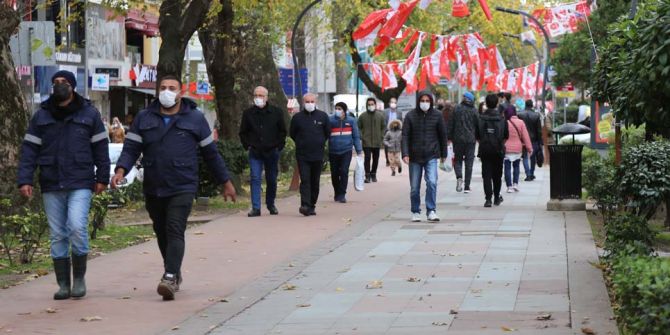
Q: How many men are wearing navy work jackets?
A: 2